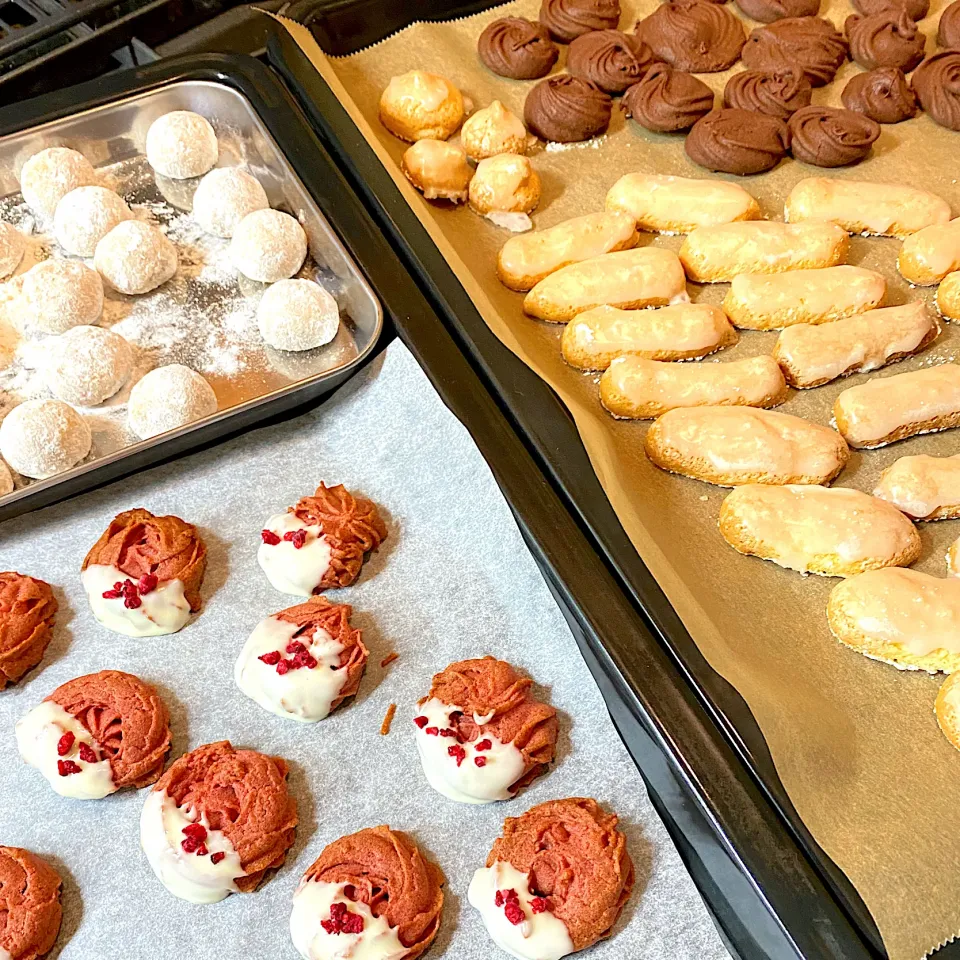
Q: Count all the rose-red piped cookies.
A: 10